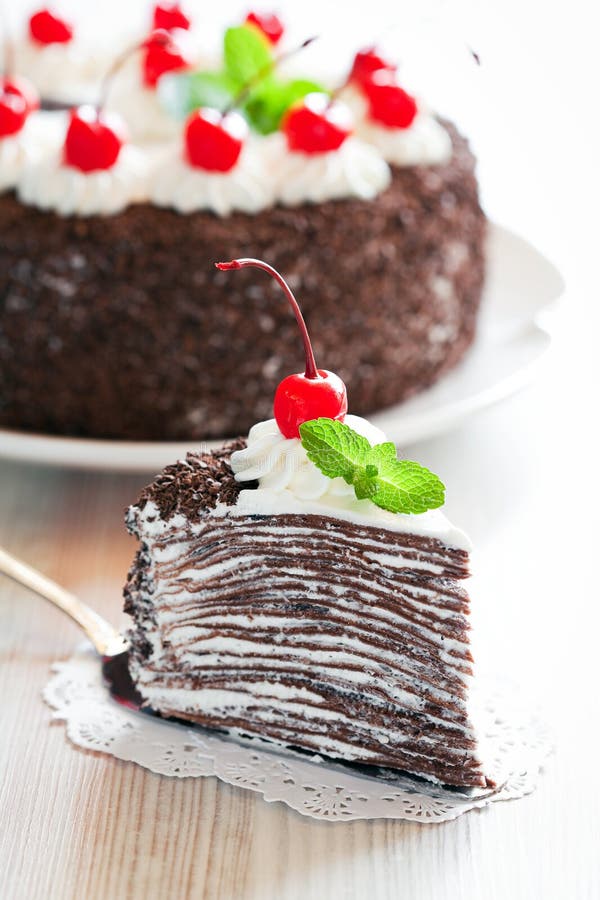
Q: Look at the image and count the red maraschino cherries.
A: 11